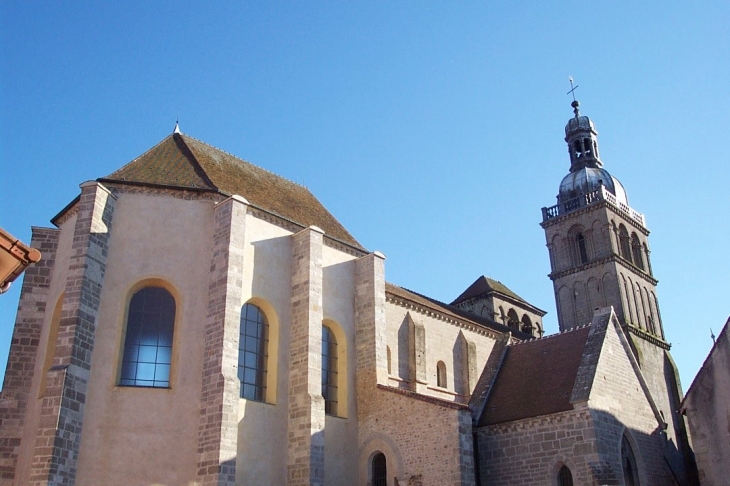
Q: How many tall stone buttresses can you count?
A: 5